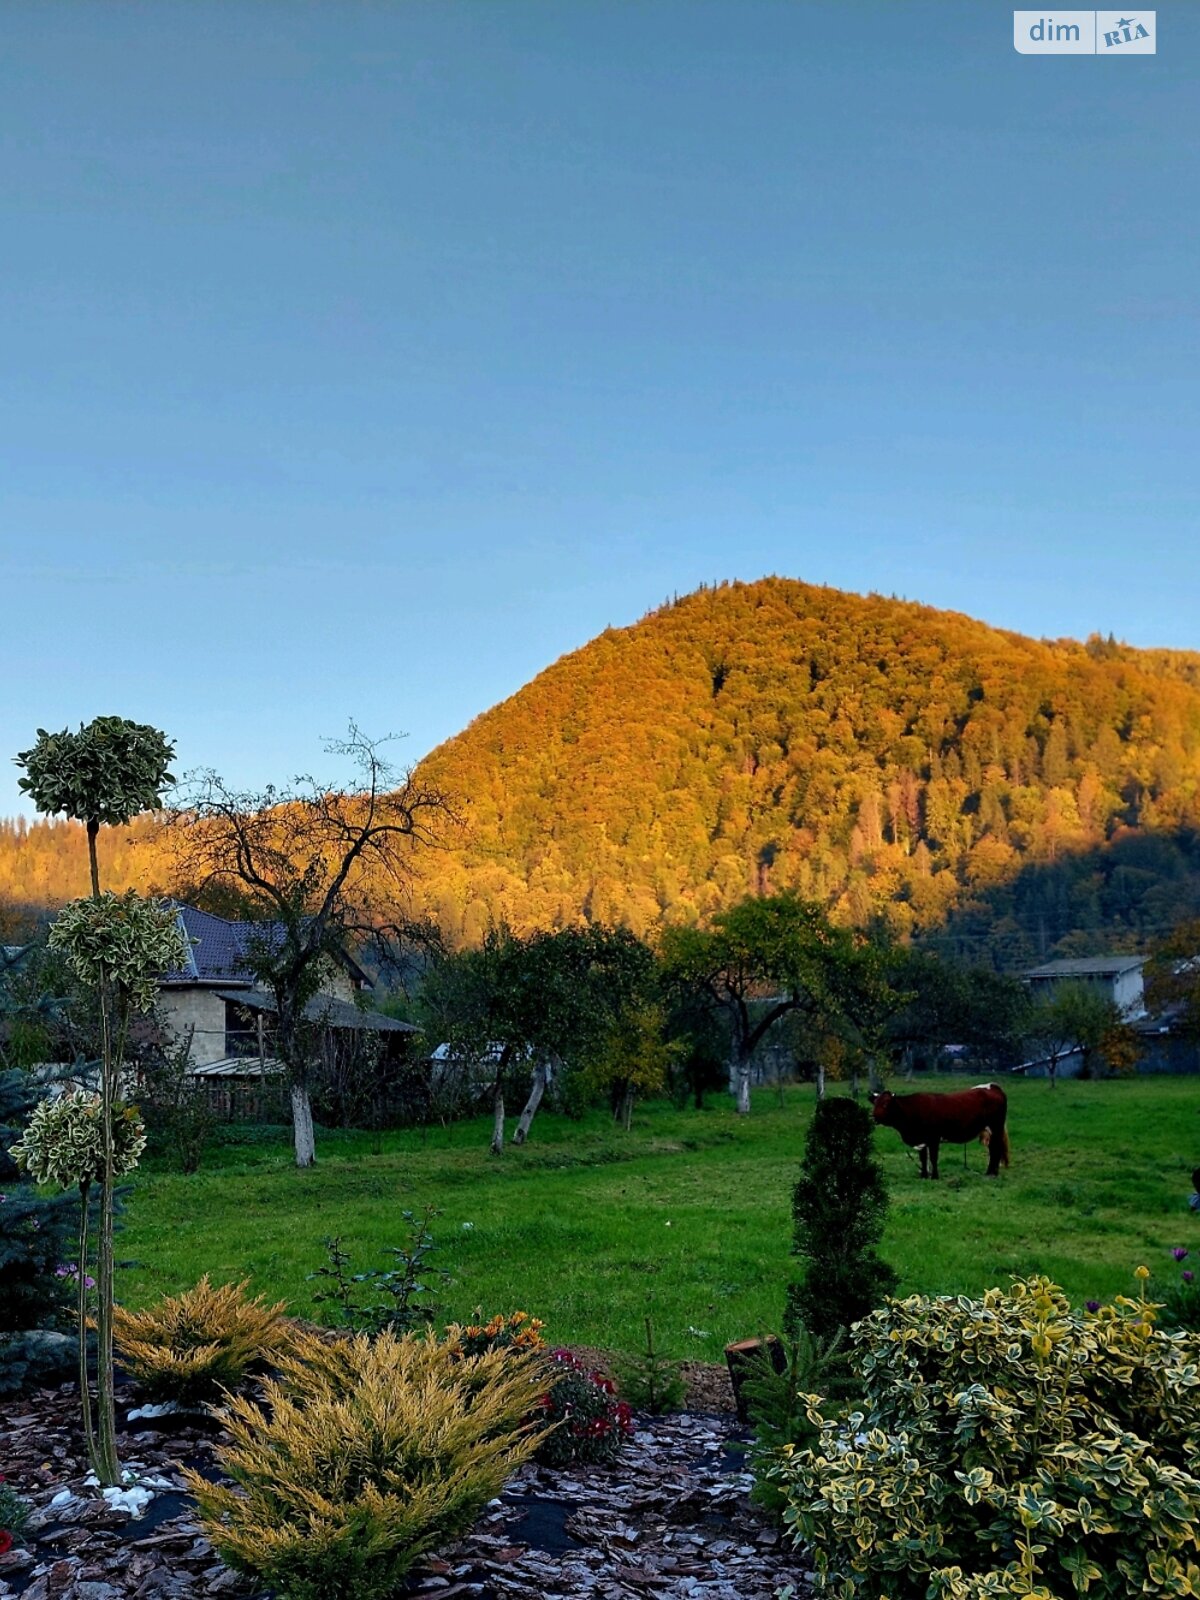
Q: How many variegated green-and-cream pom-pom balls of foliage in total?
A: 3